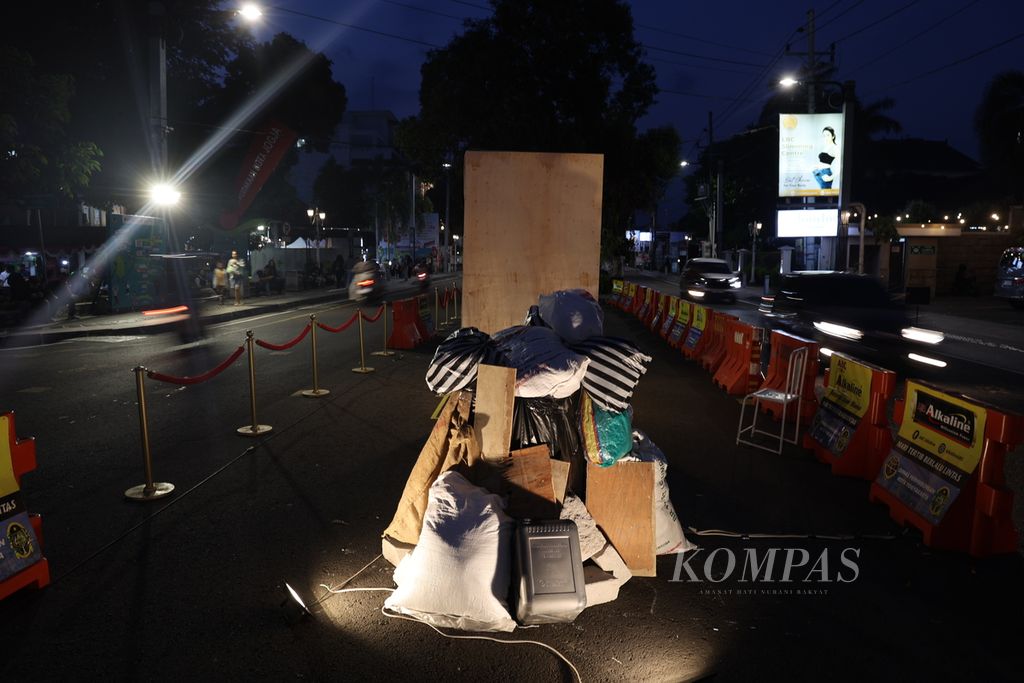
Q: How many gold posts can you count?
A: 8